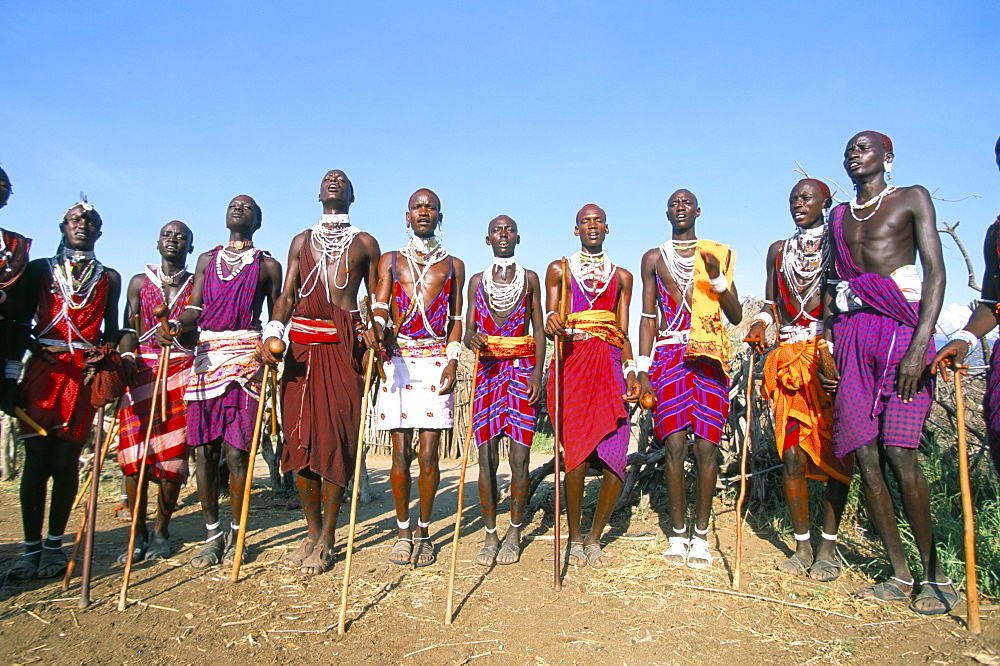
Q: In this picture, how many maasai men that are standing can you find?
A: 12